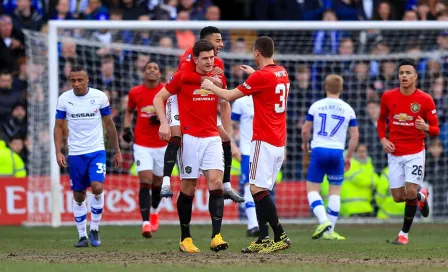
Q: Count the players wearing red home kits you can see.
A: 5